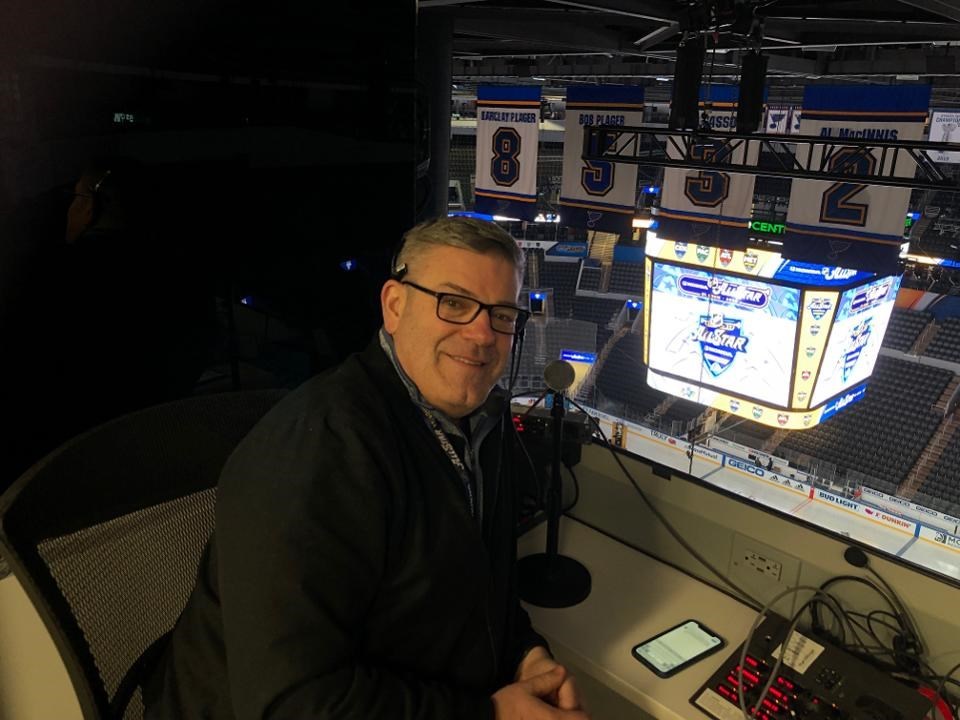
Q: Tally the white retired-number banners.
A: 4